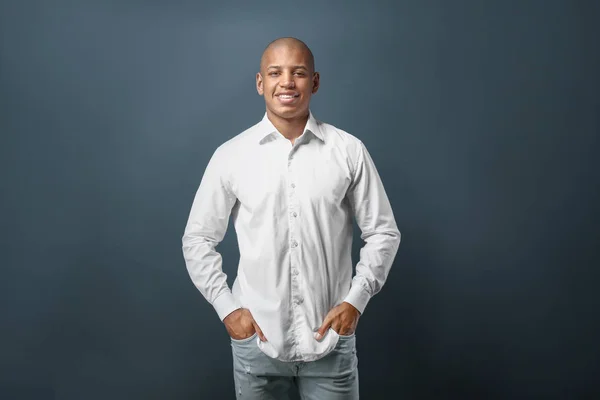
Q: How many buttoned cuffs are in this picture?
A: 2